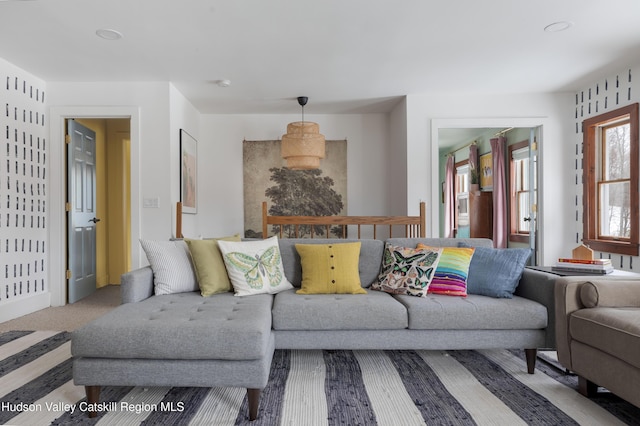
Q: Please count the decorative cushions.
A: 7